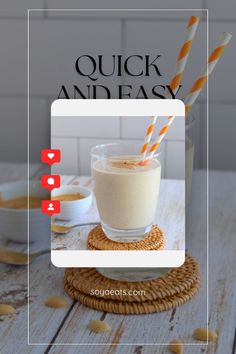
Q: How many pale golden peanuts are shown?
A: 5